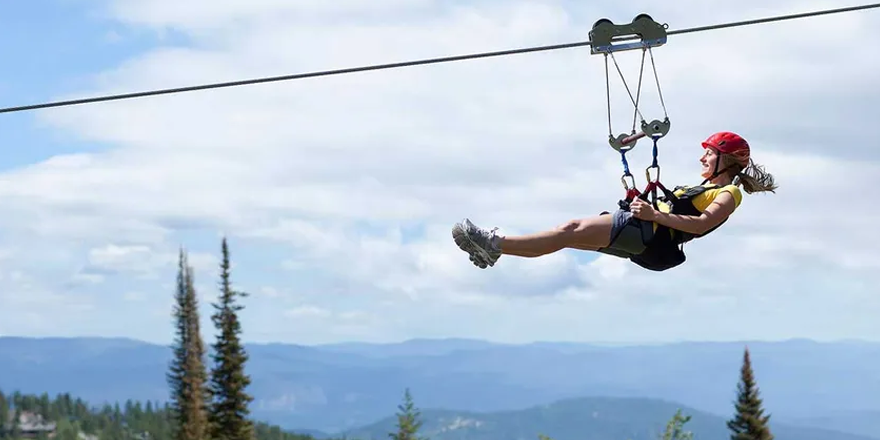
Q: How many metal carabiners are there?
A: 2